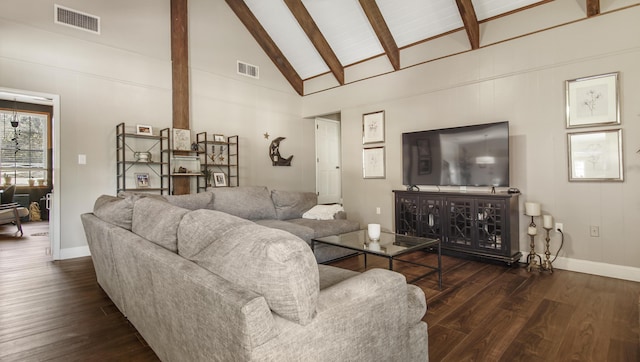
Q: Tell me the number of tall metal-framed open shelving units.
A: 2